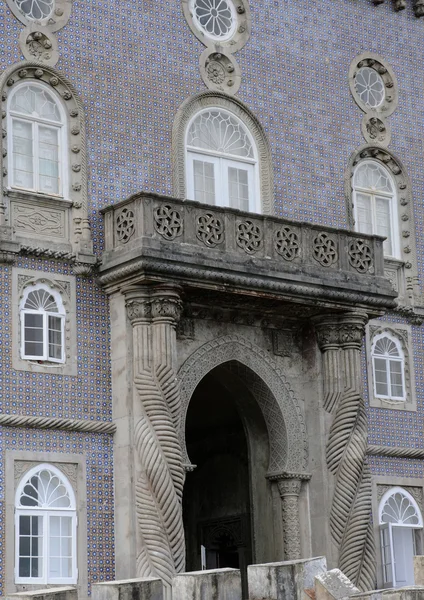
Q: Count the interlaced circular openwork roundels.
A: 7